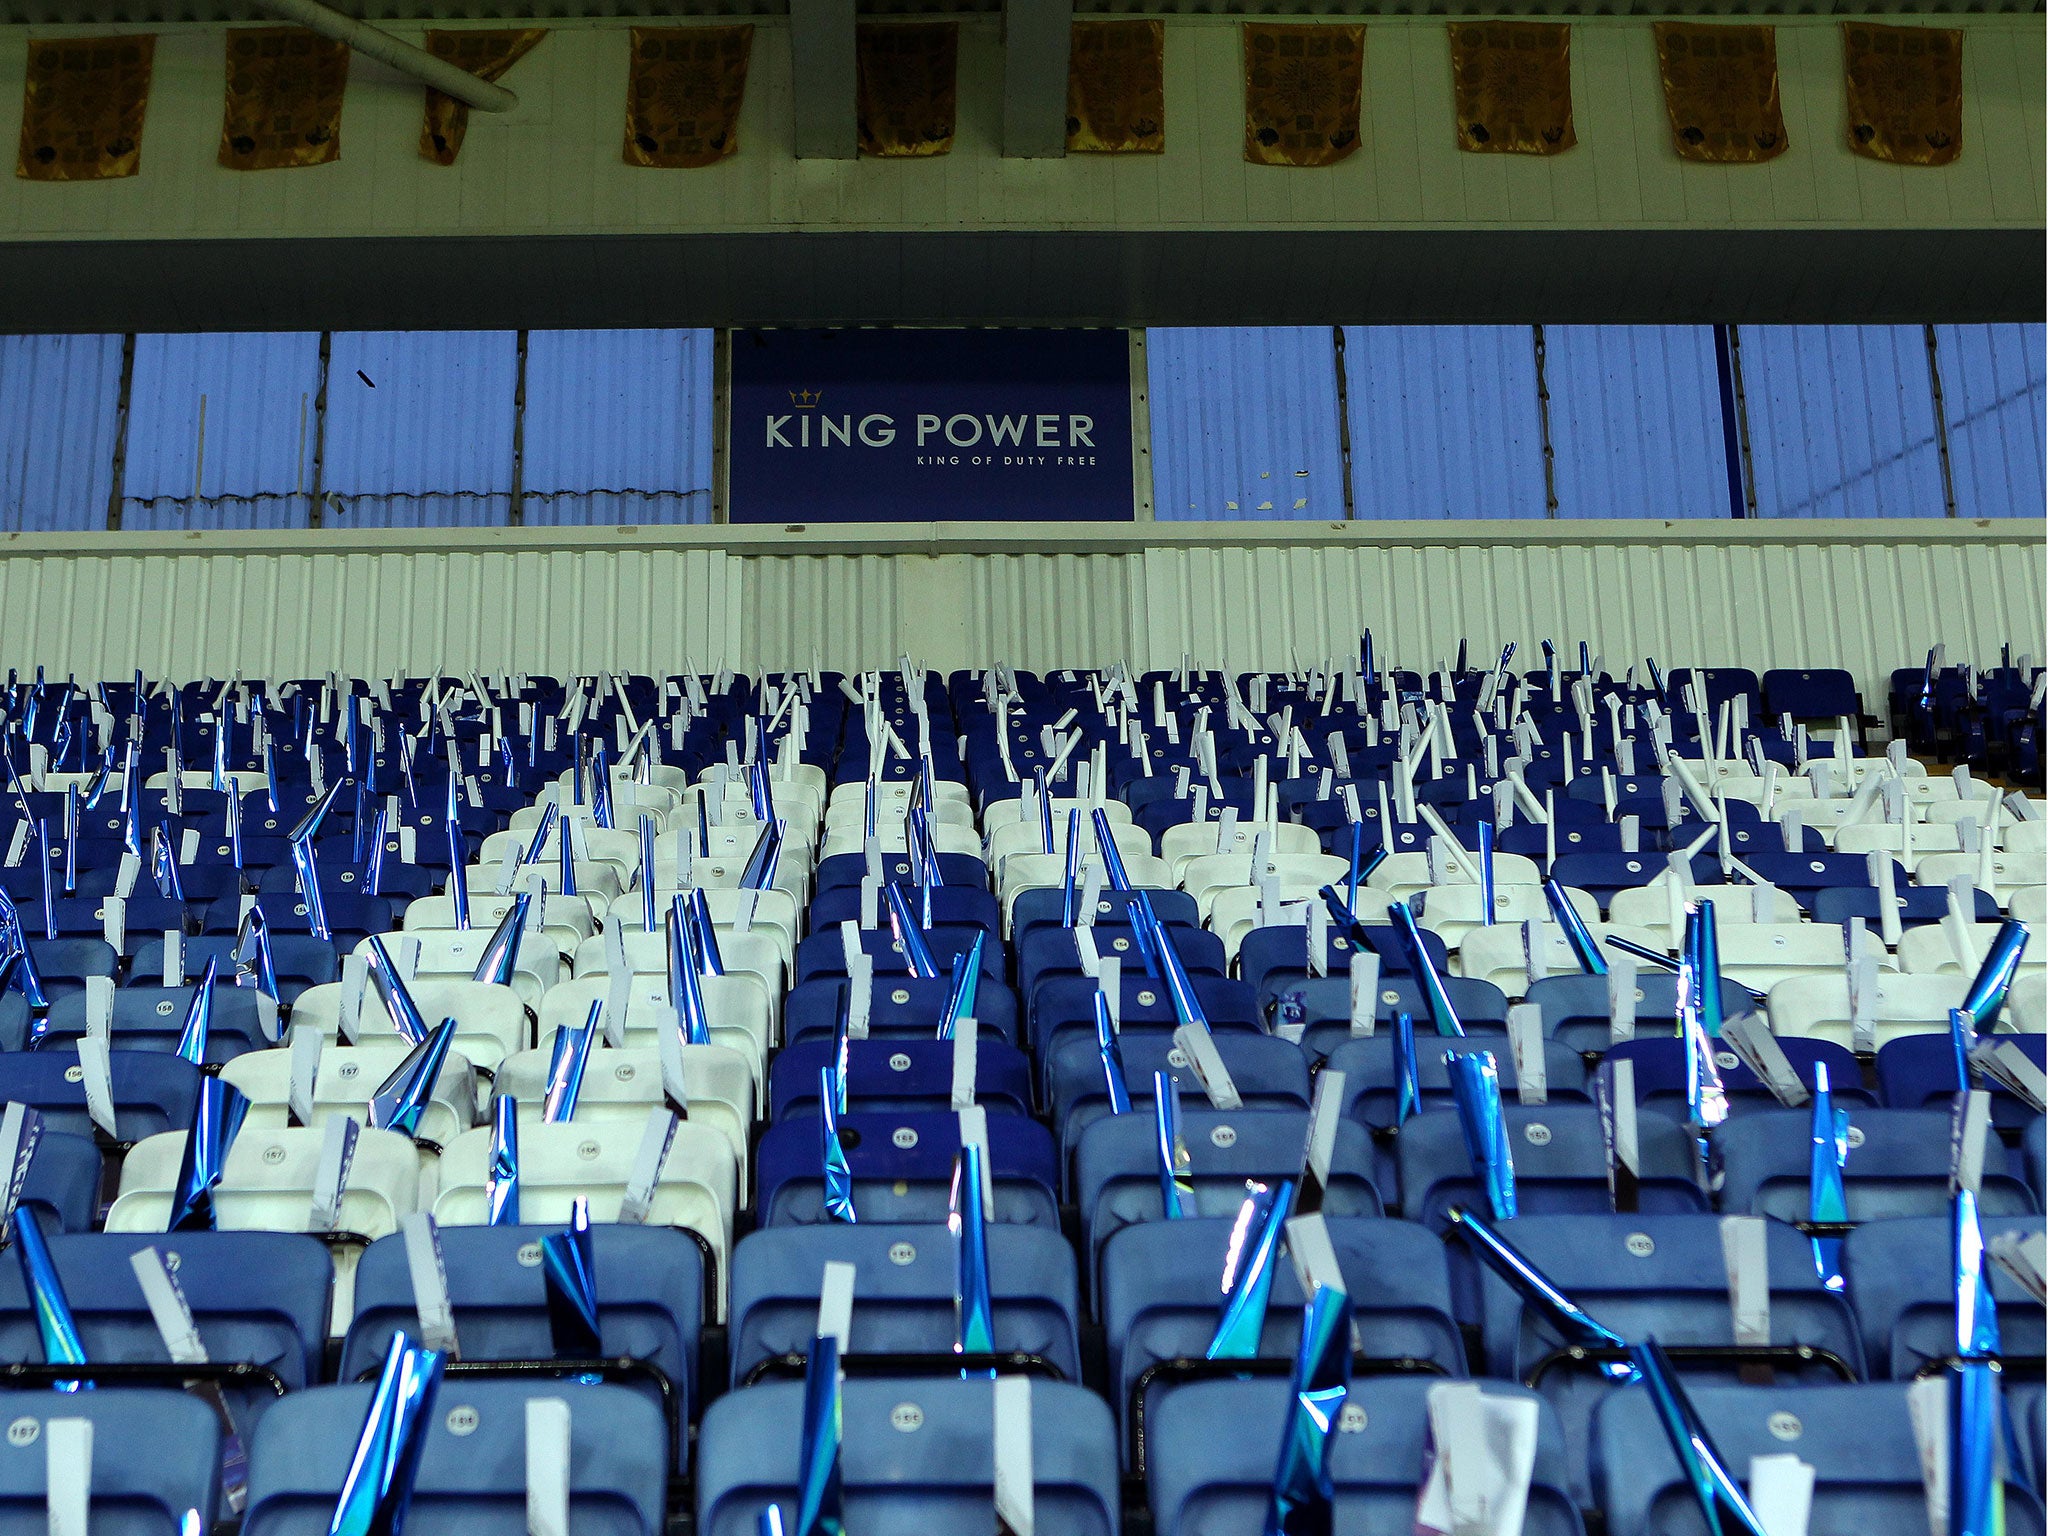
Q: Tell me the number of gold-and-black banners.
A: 10